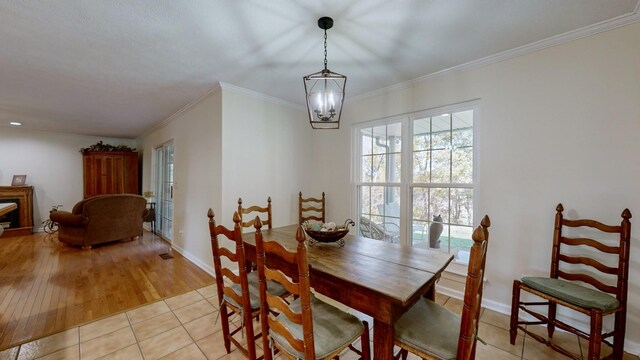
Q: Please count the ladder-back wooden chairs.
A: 6